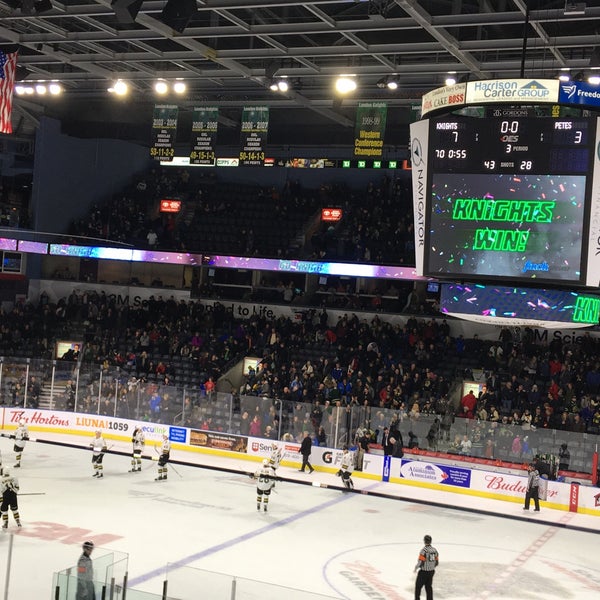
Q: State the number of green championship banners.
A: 4